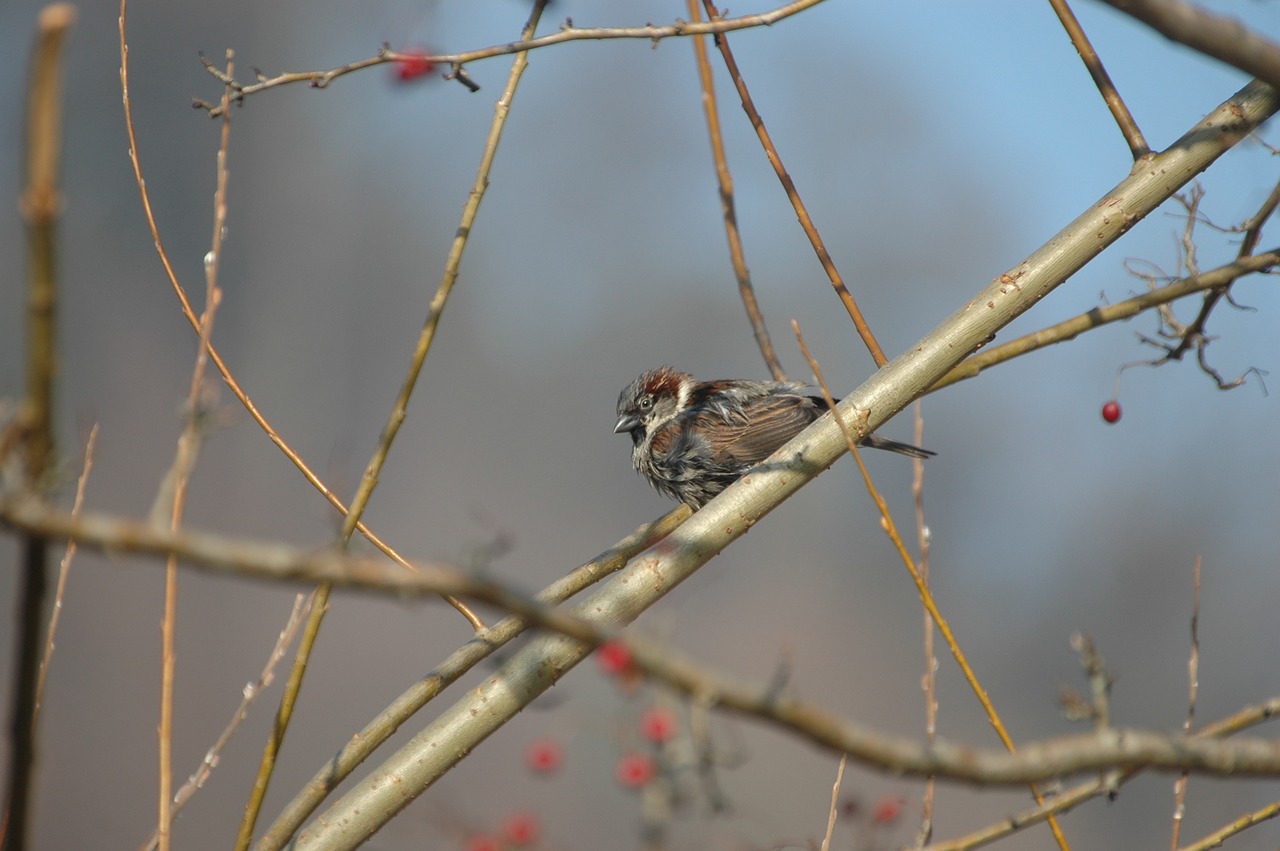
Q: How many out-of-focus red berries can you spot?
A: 8